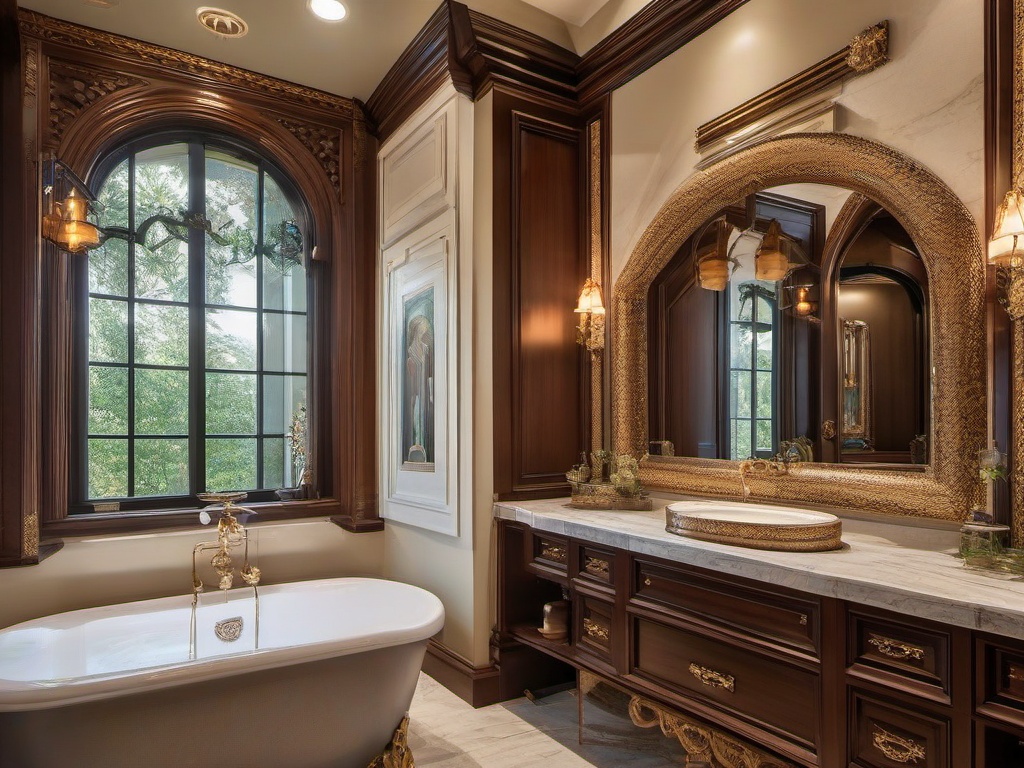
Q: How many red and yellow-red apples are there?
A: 0